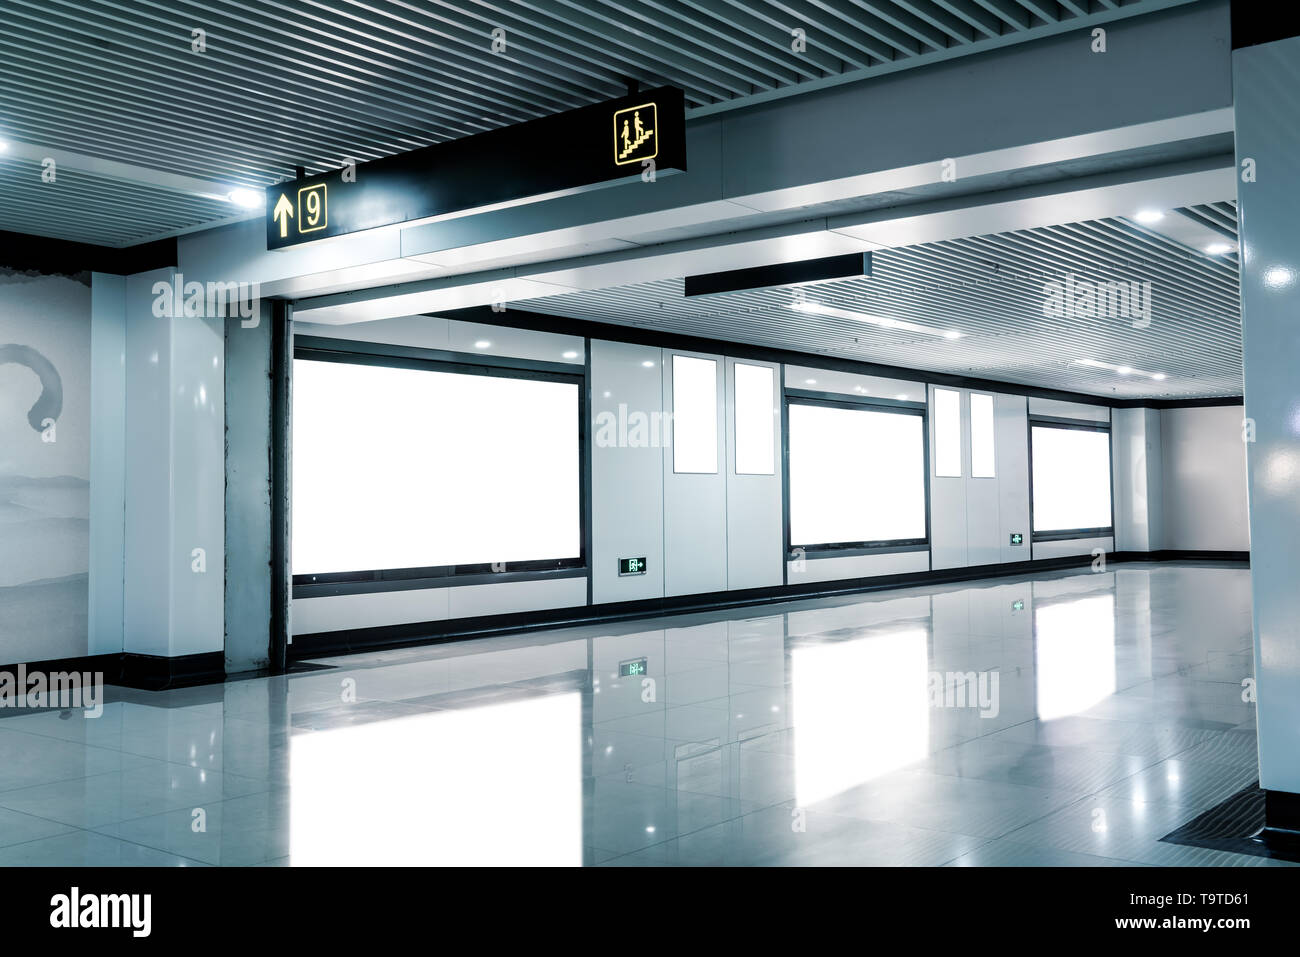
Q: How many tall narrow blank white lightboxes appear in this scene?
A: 4